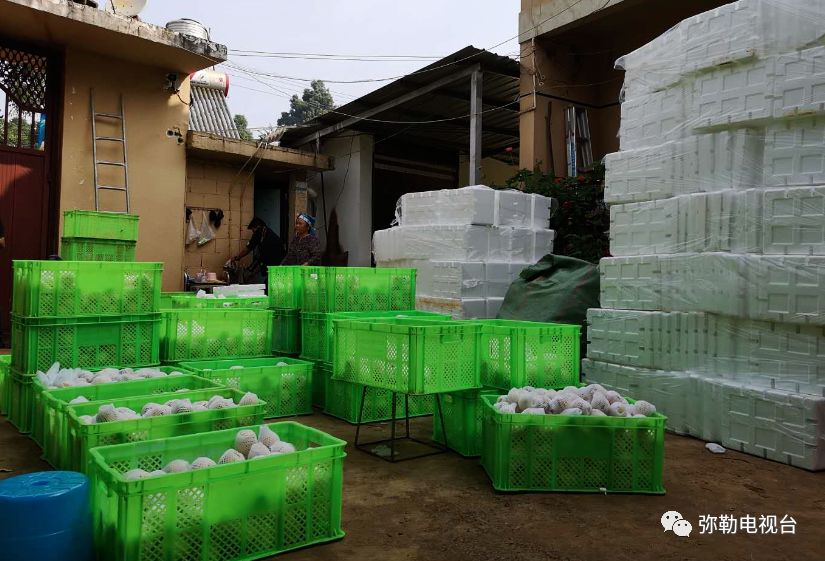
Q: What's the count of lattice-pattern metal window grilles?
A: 1